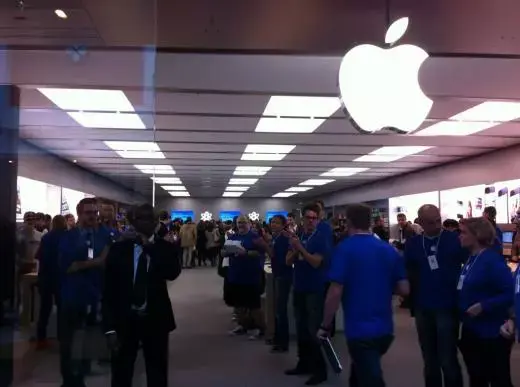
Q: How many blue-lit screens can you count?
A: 3